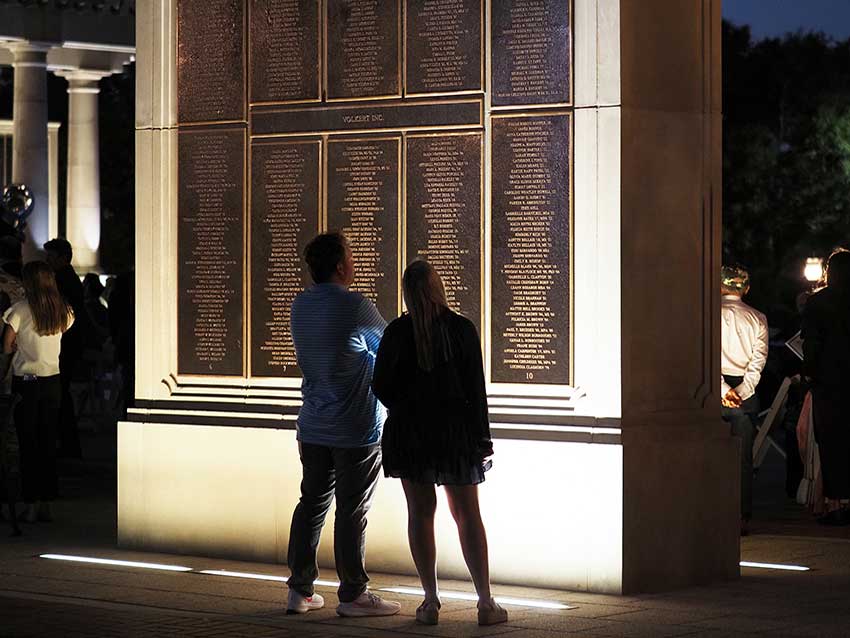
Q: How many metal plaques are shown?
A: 11